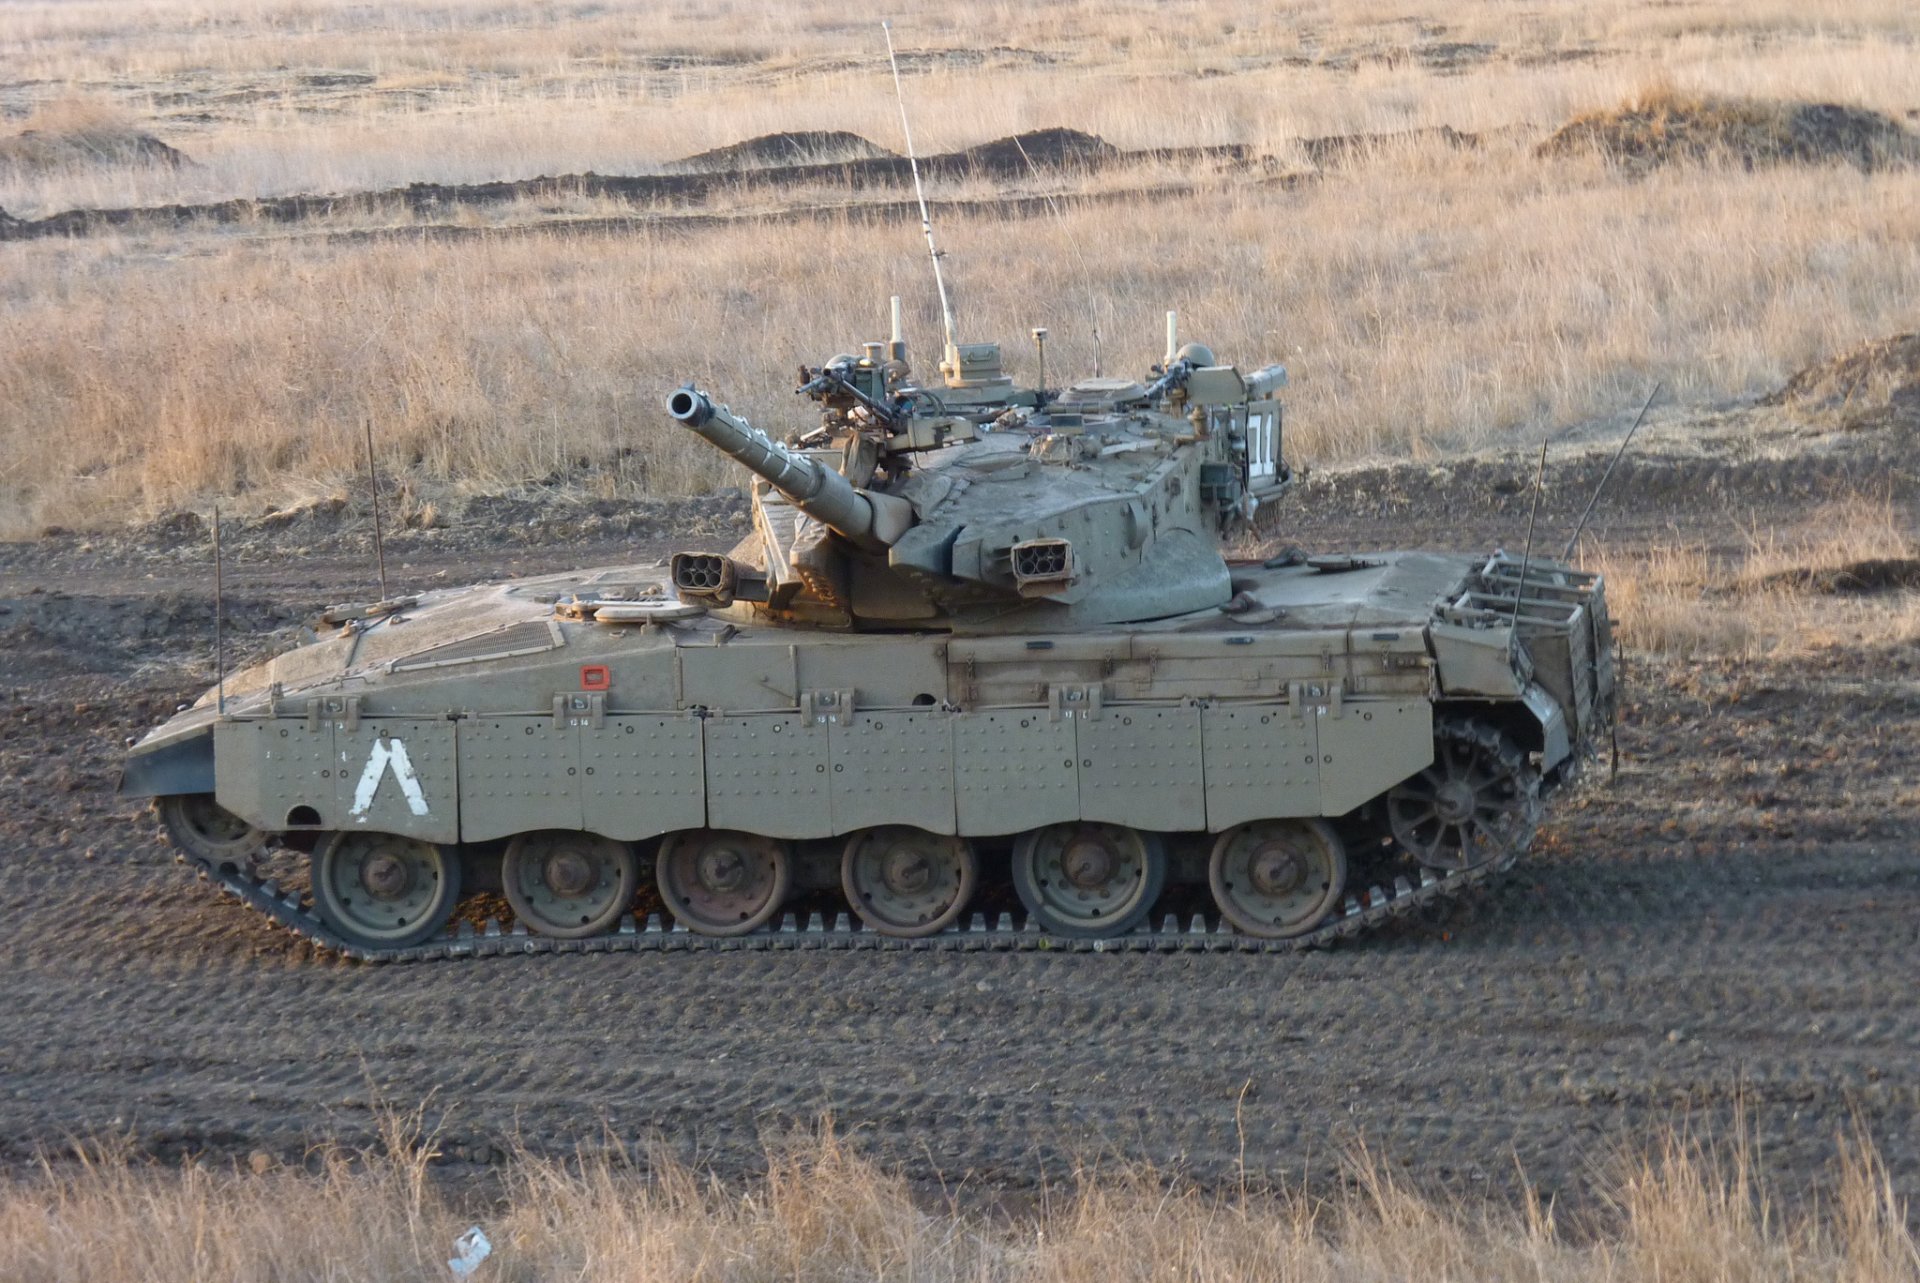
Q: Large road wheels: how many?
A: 6